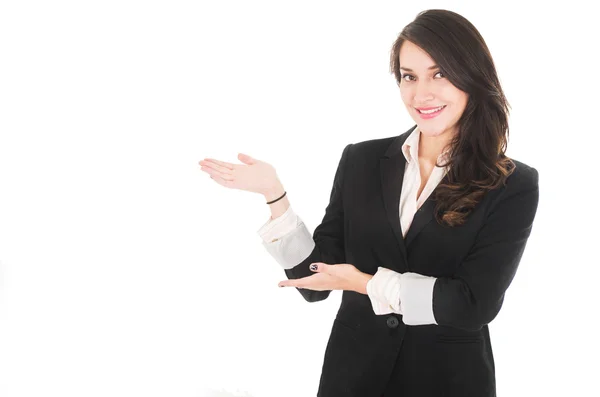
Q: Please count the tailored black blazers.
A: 1